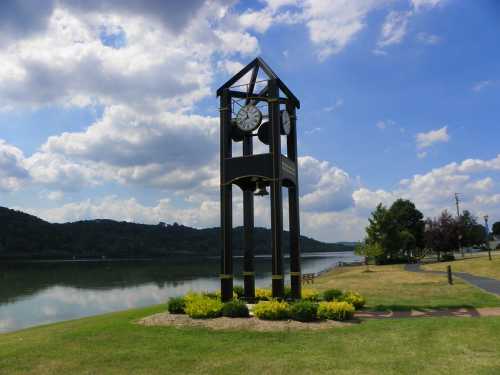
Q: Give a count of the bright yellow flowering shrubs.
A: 6